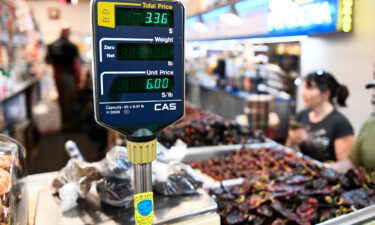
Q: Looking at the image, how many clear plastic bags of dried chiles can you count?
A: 3